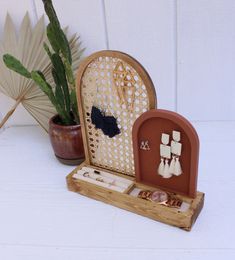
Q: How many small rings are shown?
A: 3